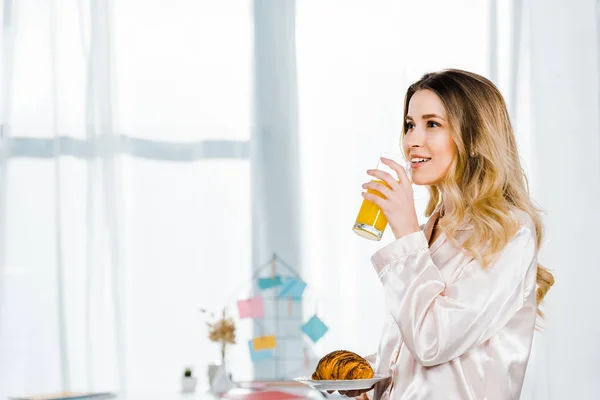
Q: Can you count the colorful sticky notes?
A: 6